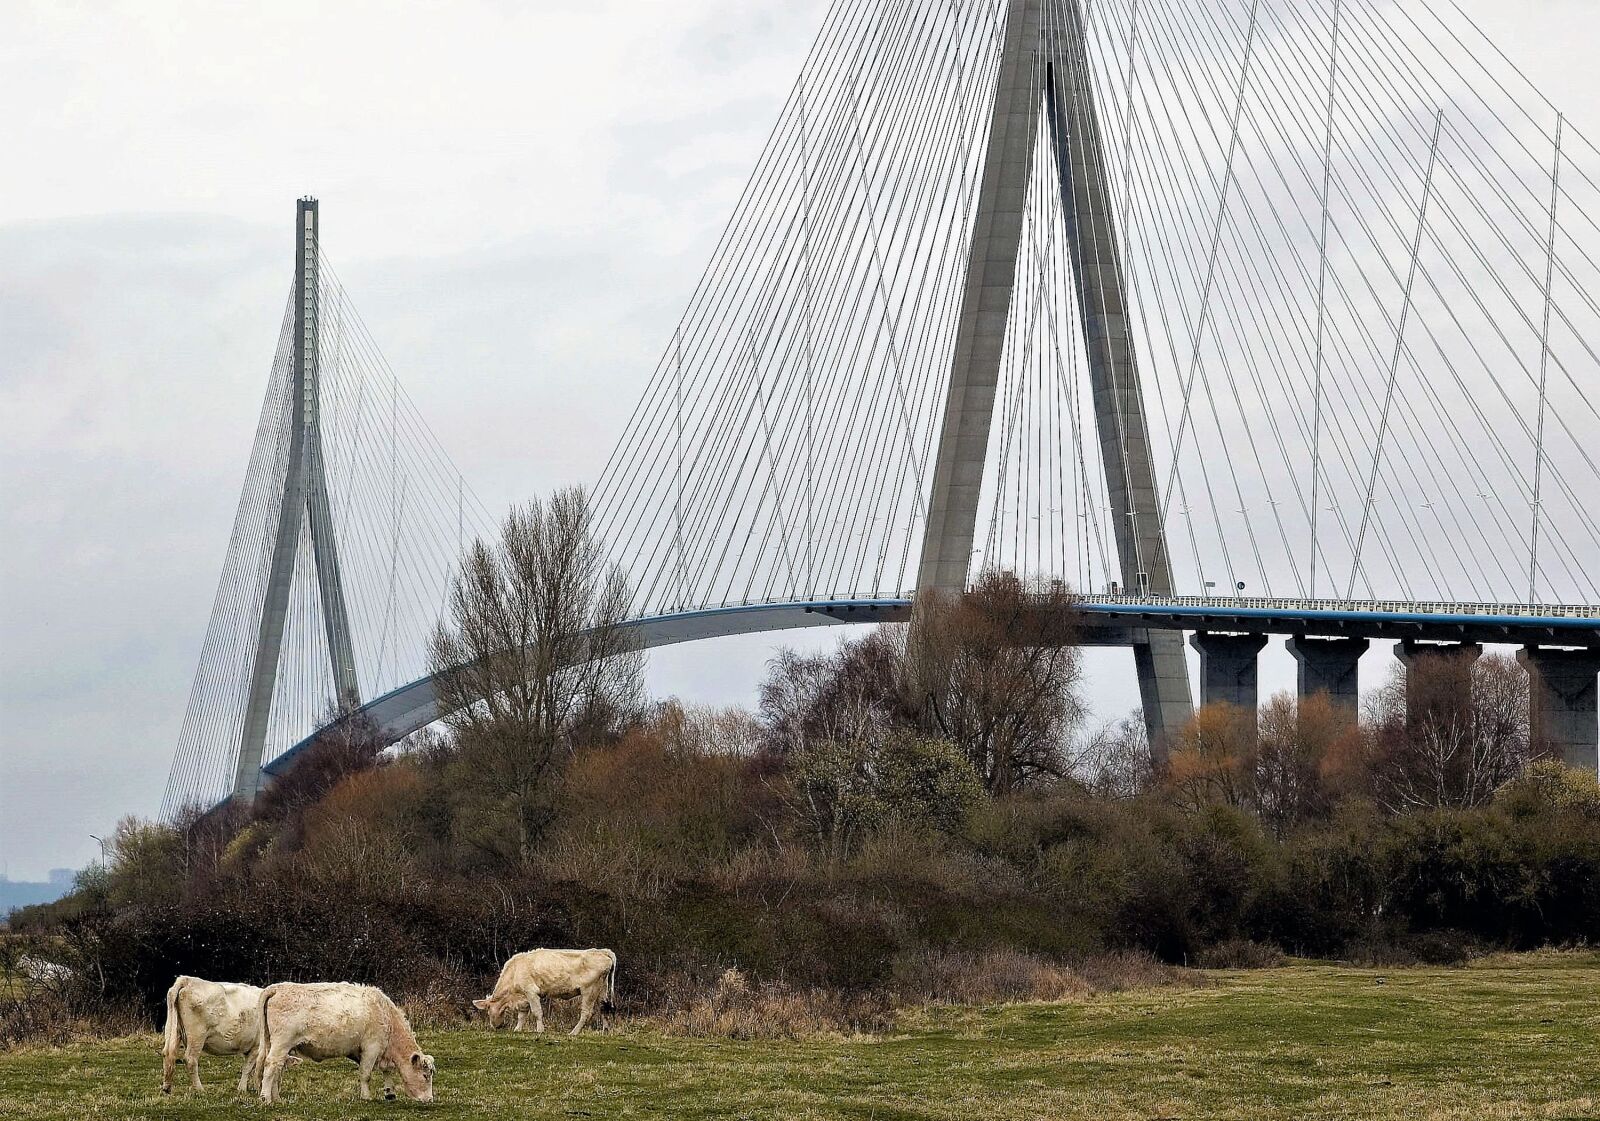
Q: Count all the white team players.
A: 0